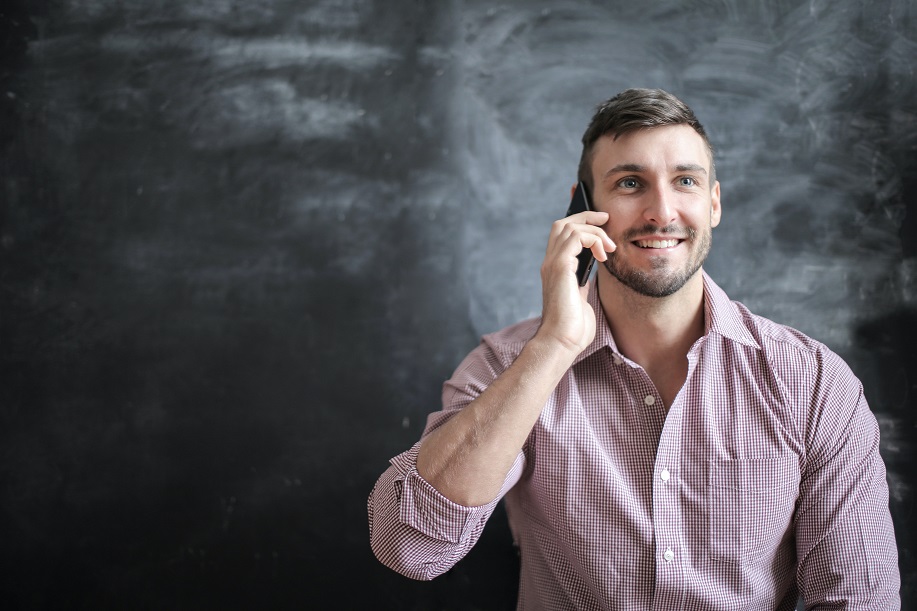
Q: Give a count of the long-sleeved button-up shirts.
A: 1